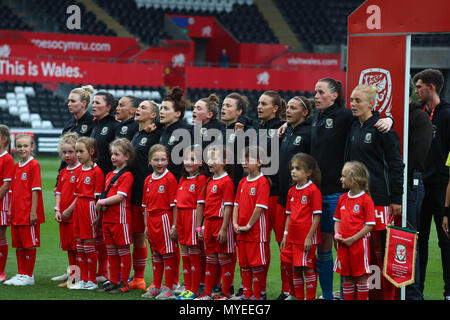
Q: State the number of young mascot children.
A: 11